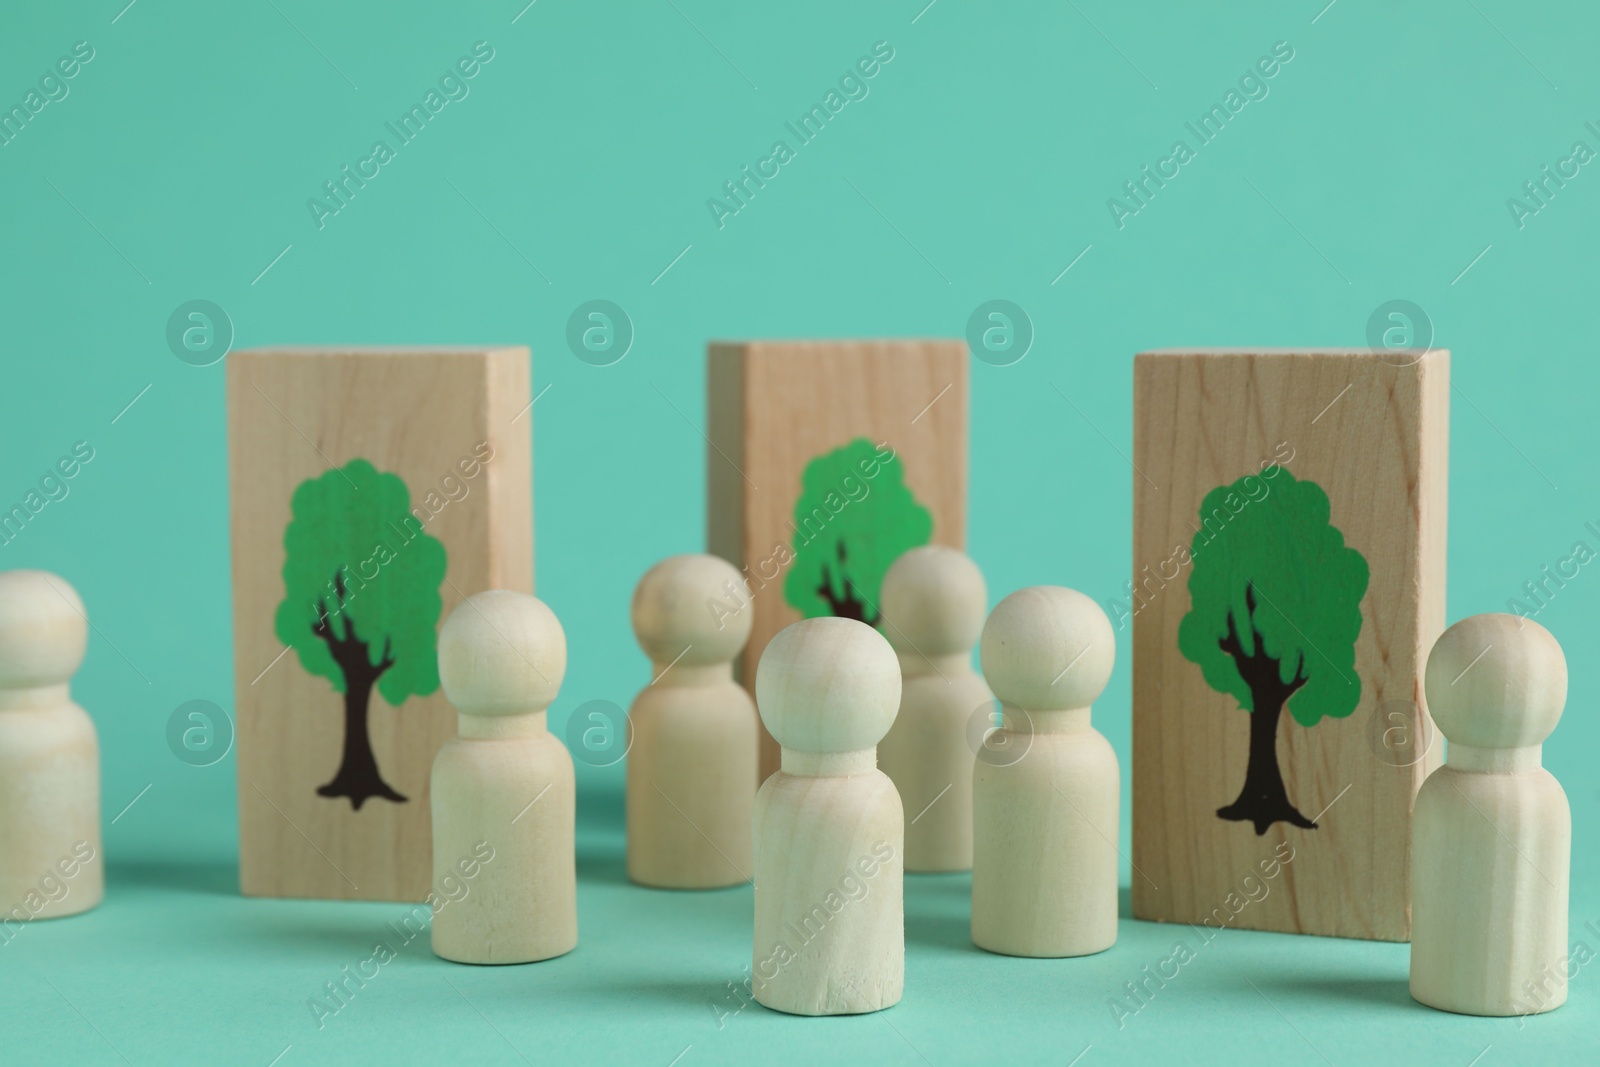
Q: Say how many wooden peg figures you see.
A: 7